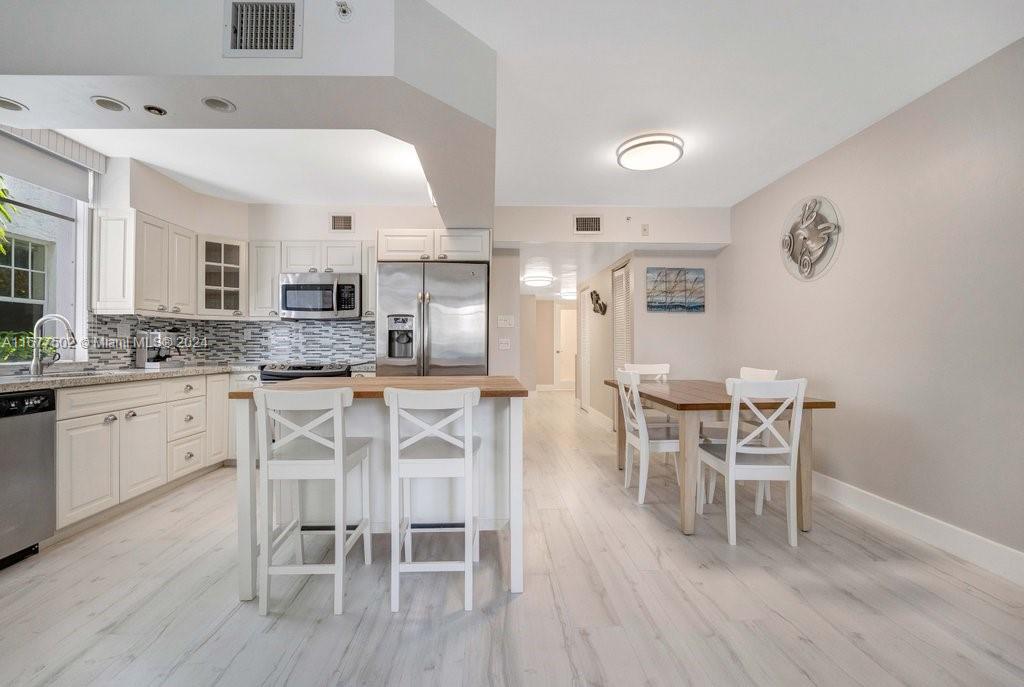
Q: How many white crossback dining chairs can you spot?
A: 4